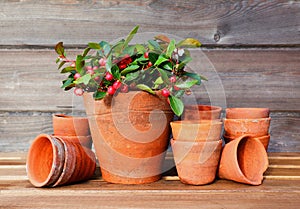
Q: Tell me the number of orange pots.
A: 12